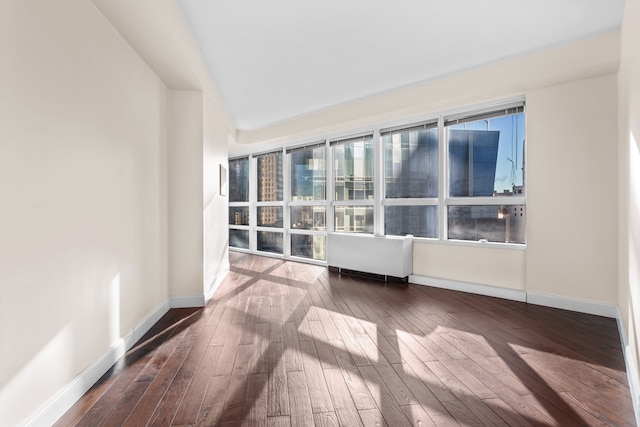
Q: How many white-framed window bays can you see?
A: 6